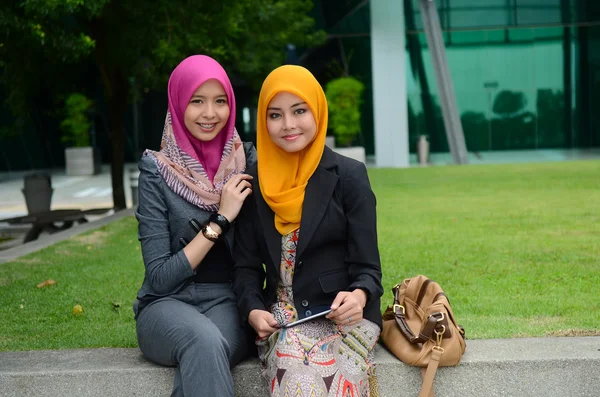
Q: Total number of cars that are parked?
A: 0